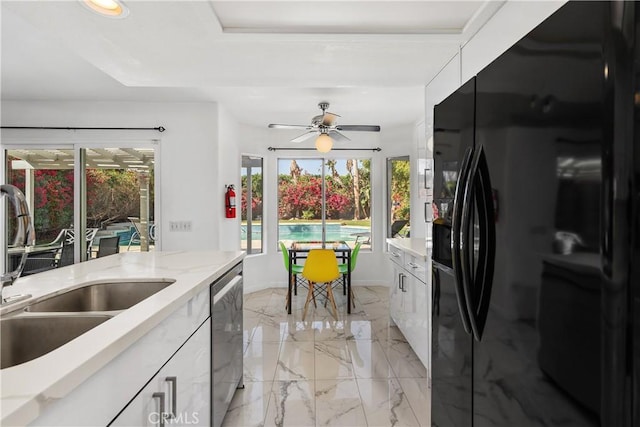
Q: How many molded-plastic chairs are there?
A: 3